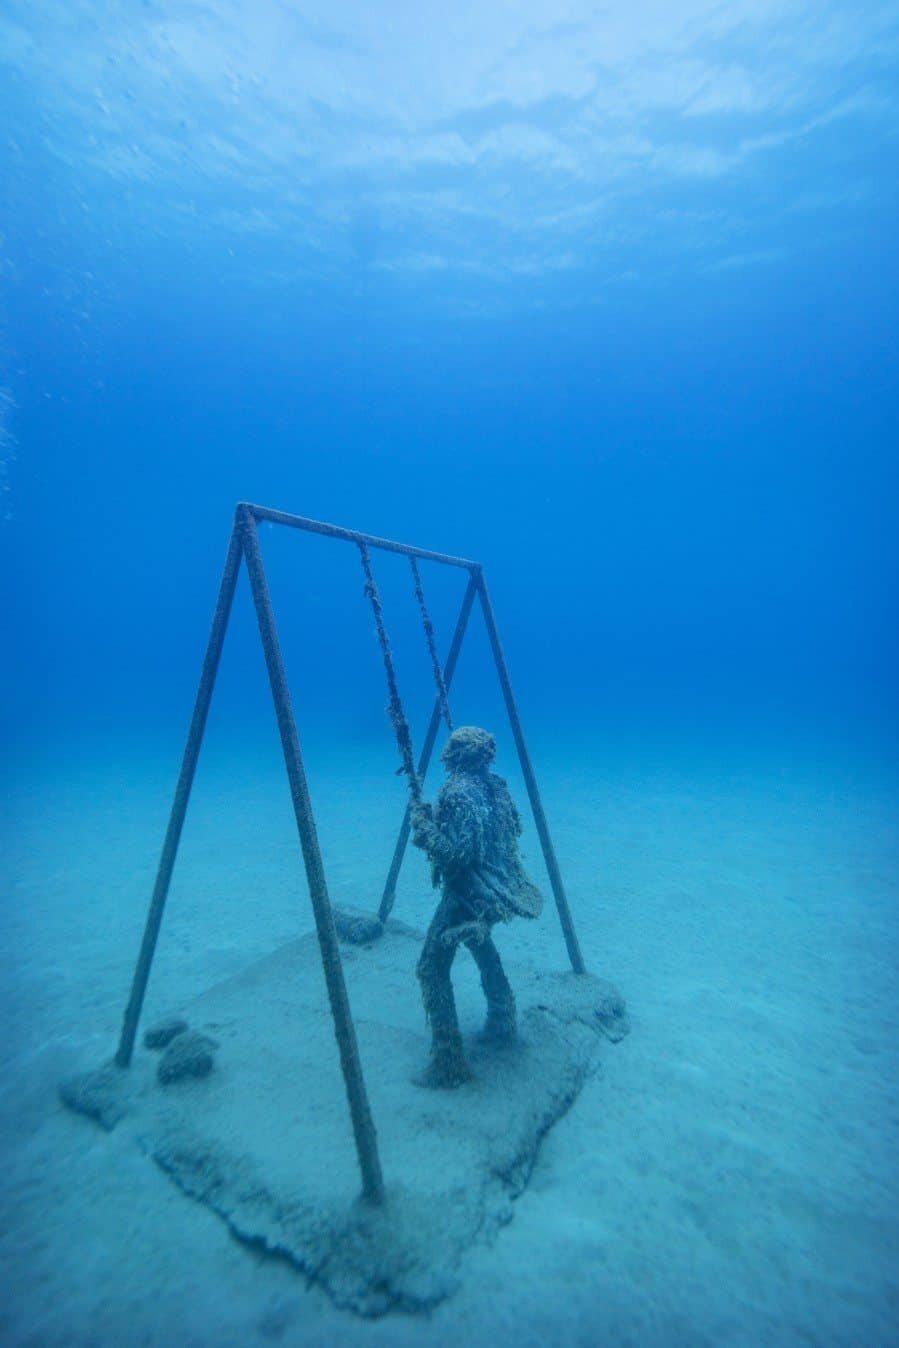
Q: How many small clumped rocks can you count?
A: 2